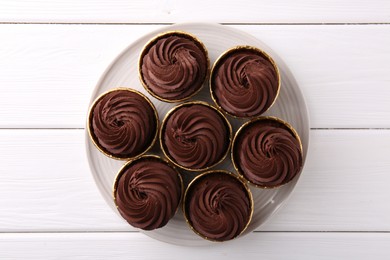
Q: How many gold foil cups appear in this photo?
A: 7